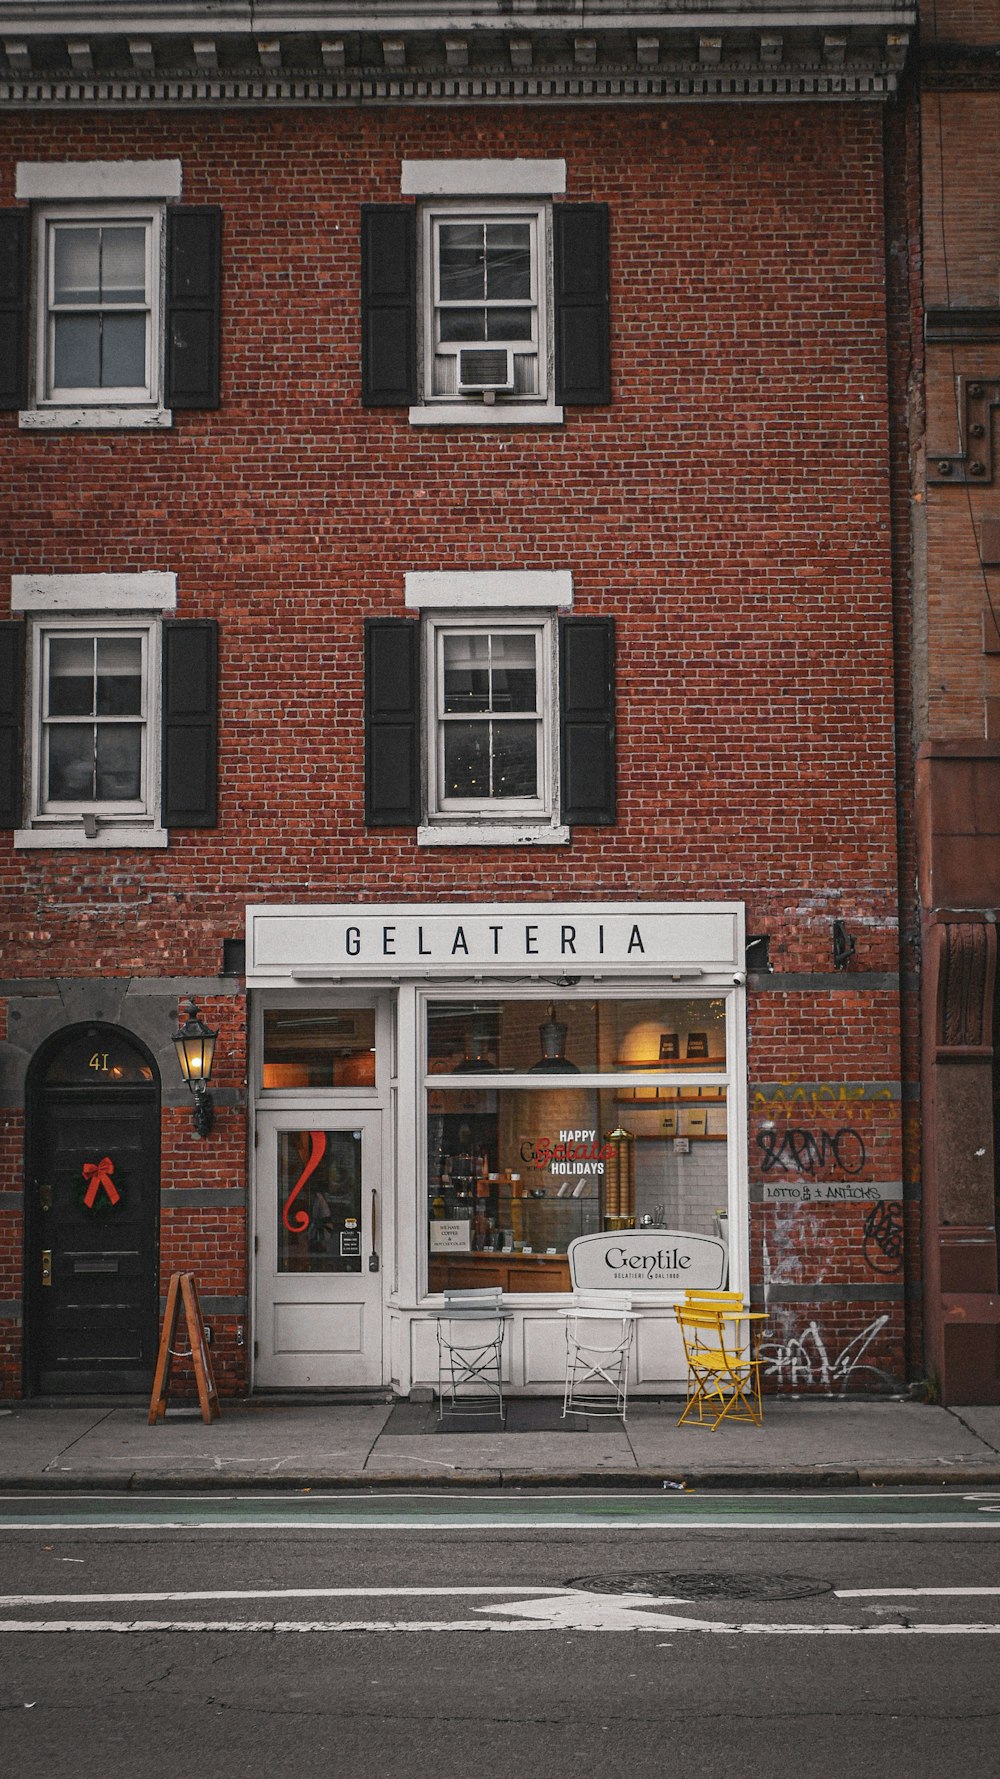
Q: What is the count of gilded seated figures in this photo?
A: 0